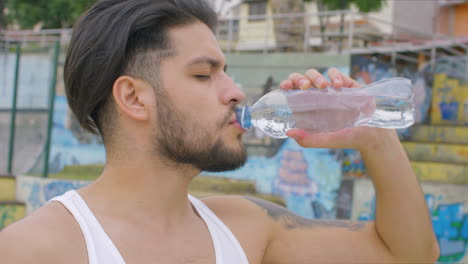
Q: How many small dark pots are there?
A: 0